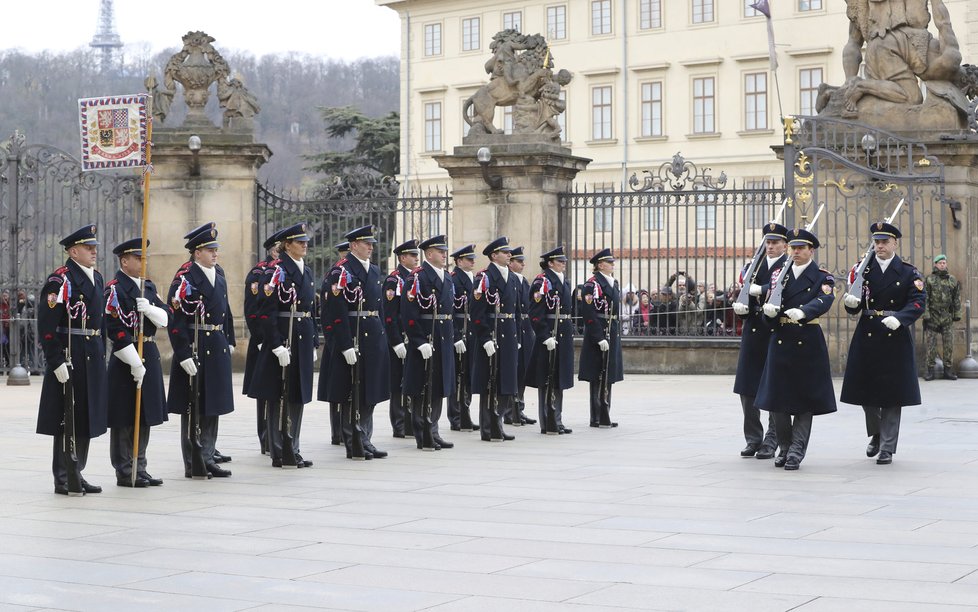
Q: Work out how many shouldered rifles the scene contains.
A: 3